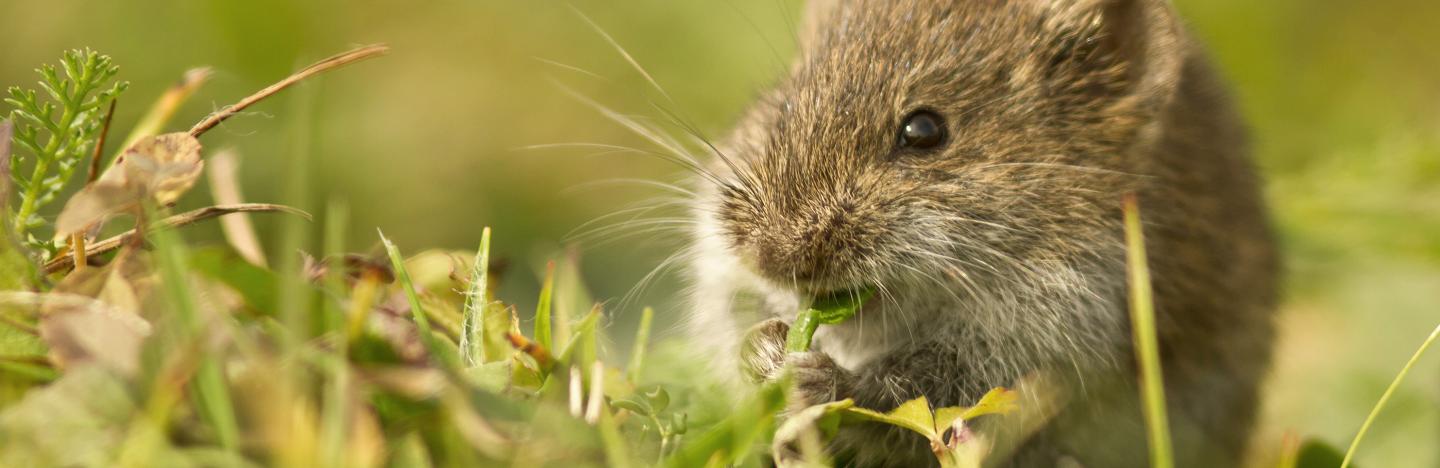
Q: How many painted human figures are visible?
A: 0